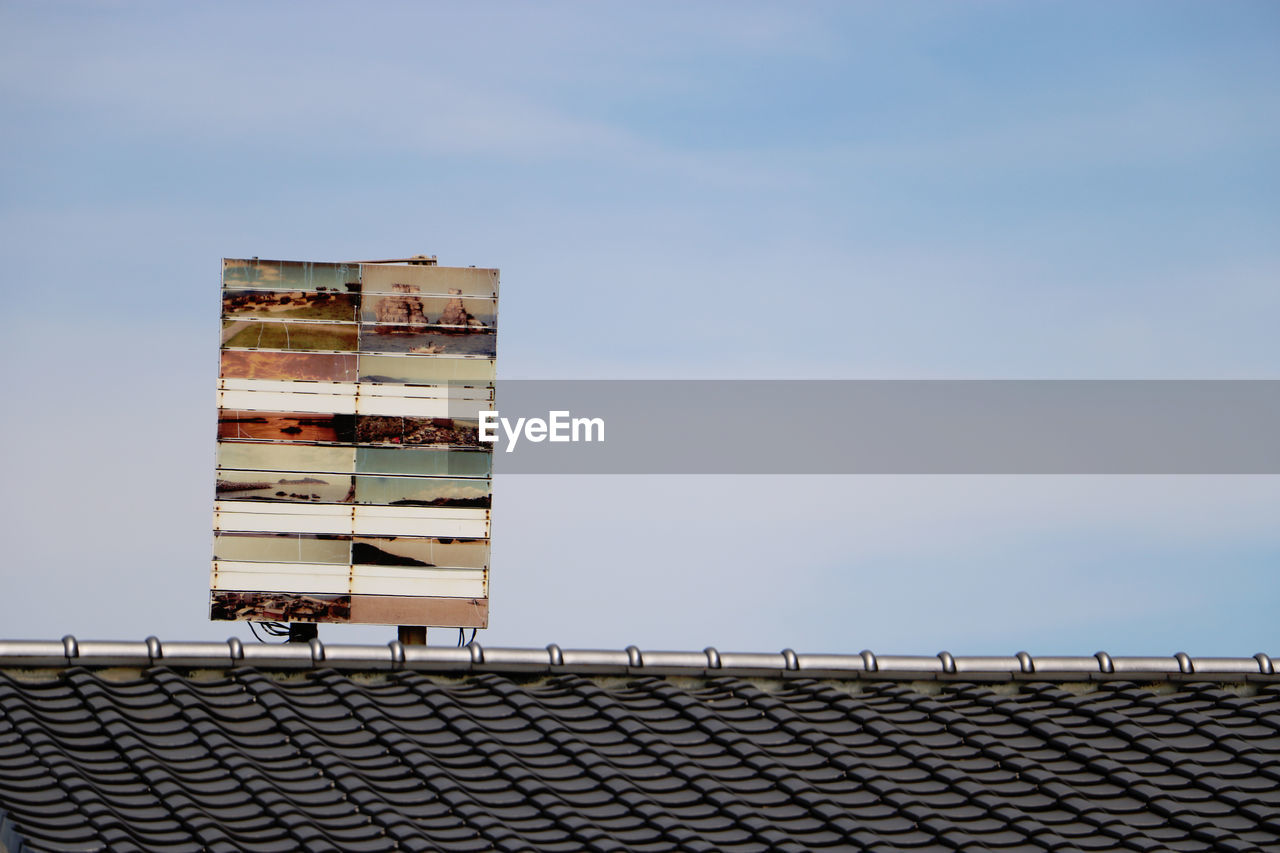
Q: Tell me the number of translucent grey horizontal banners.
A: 1